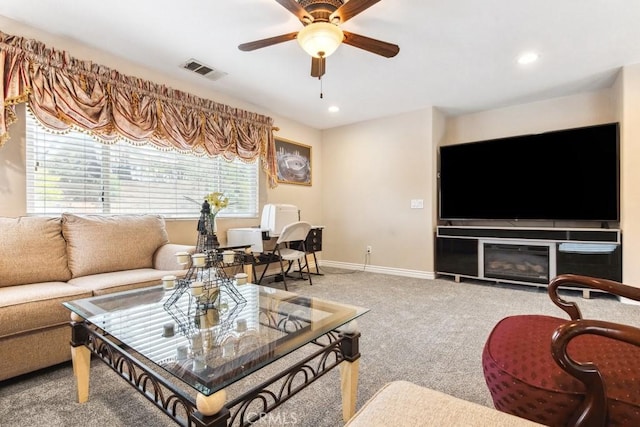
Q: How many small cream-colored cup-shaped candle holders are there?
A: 6